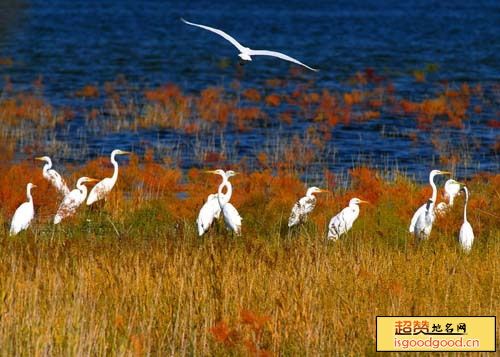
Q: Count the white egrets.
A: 12